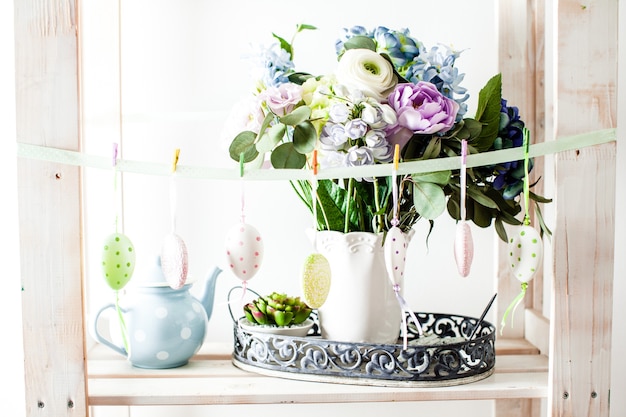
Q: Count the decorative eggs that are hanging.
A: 7